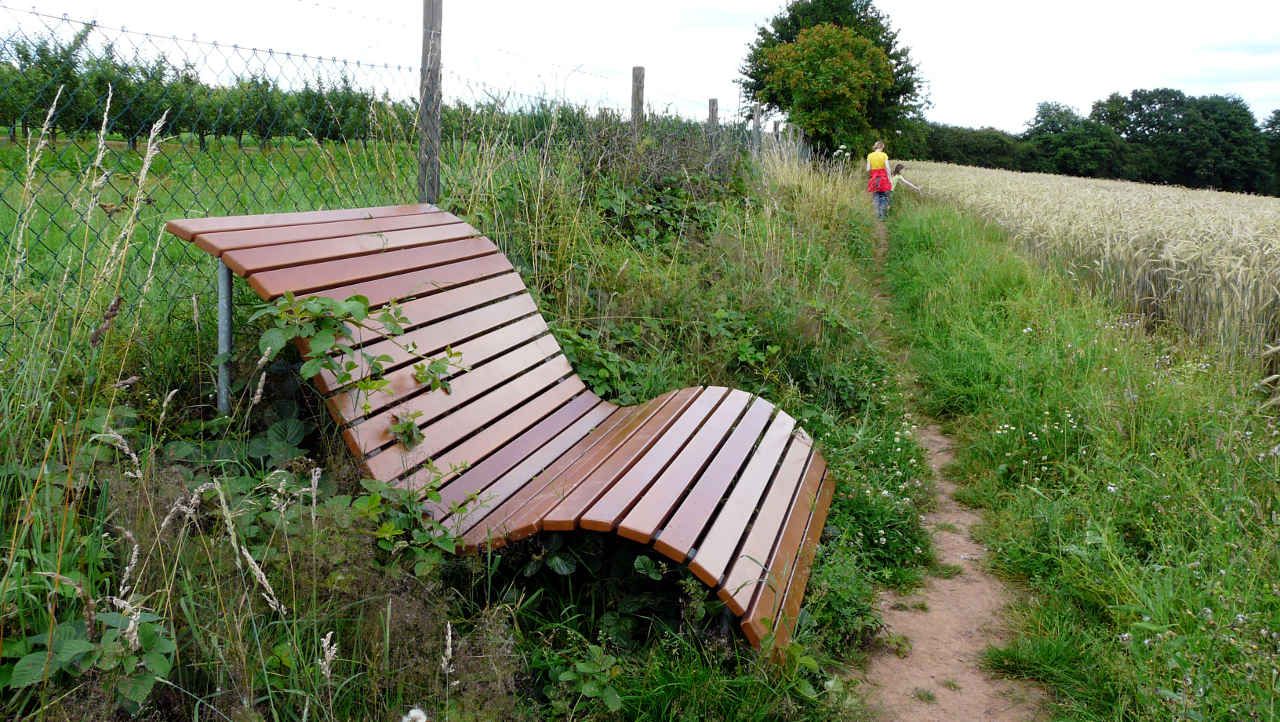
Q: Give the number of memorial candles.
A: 0